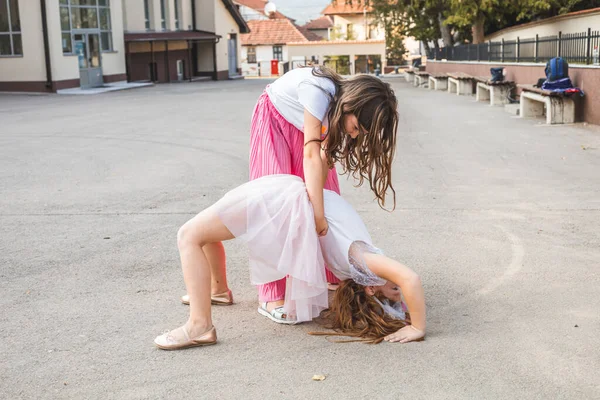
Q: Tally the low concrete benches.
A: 6